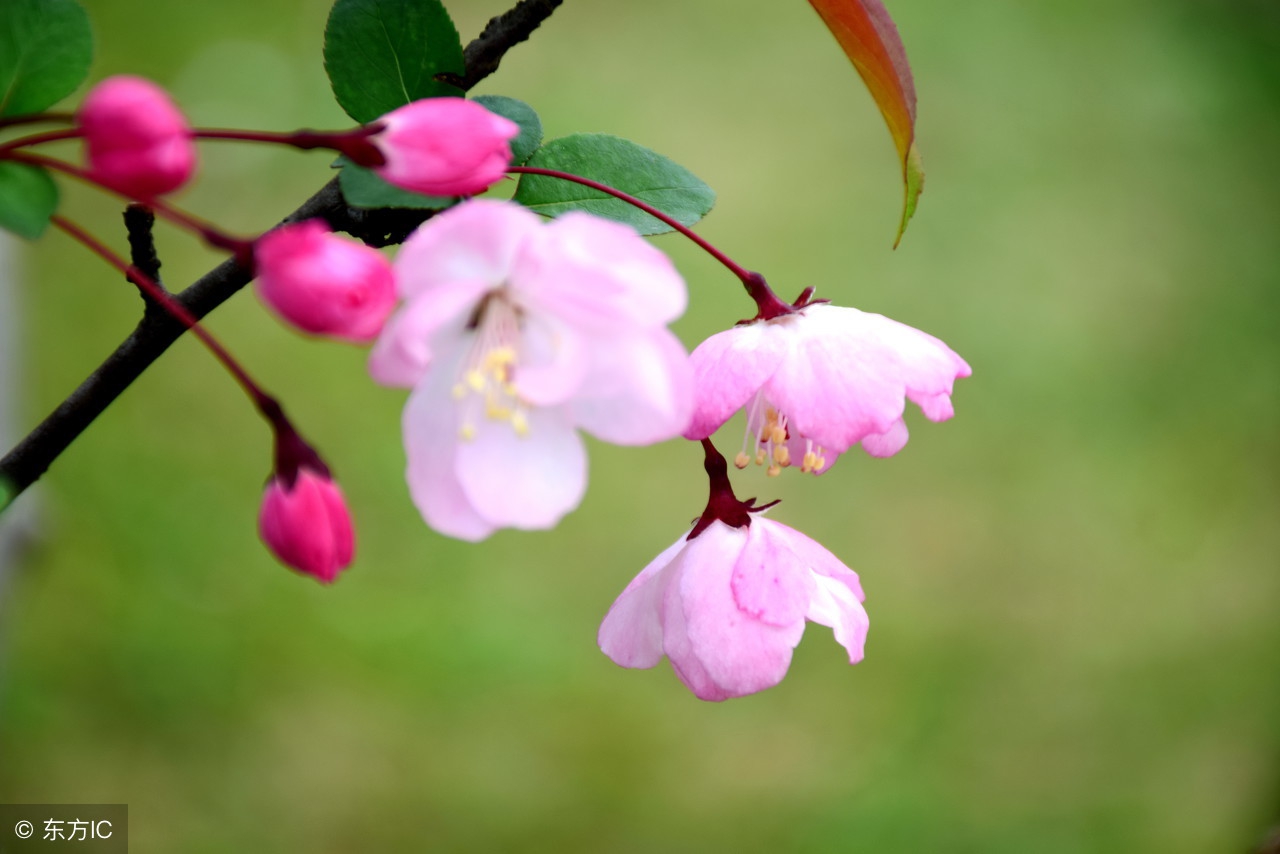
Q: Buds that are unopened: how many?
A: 4